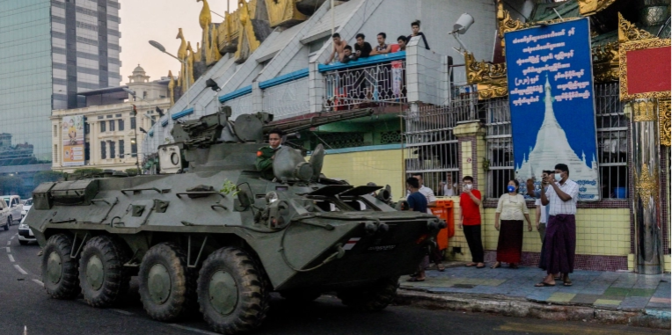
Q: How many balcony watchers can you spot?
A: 6